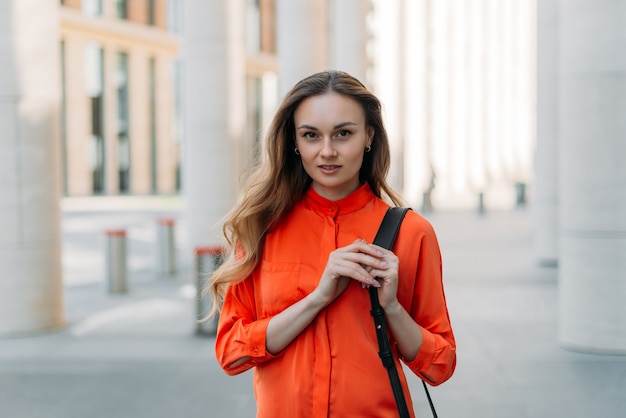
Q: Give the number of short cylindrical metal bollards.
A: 3